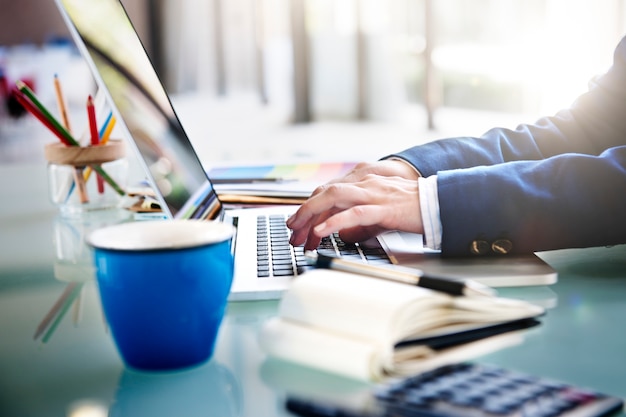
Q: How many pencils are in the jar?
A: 6